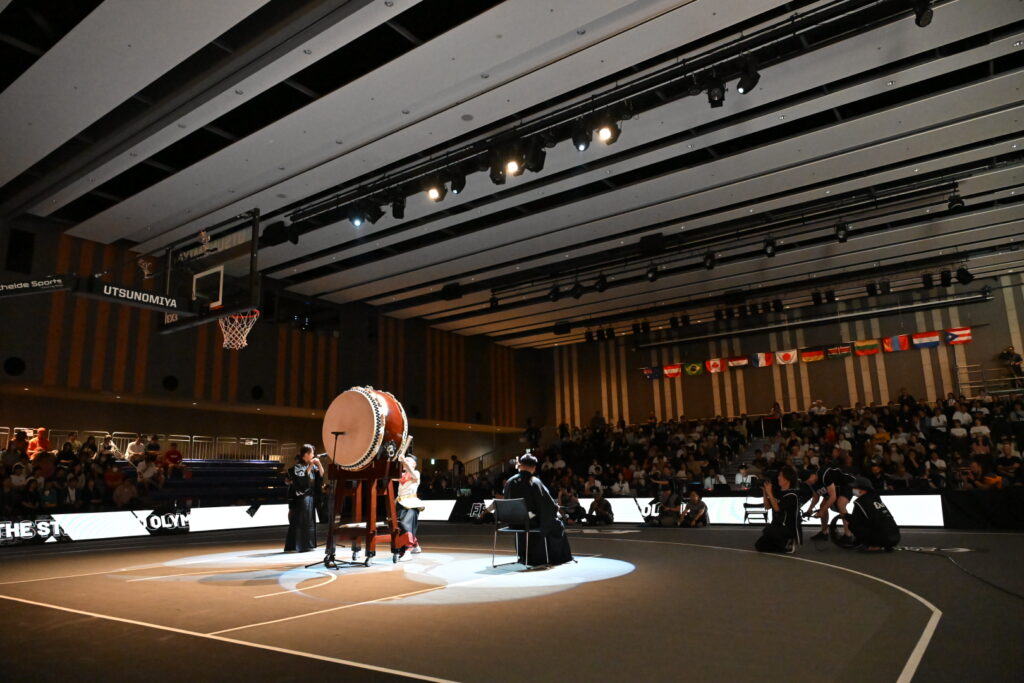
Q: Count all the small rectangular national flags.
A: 13